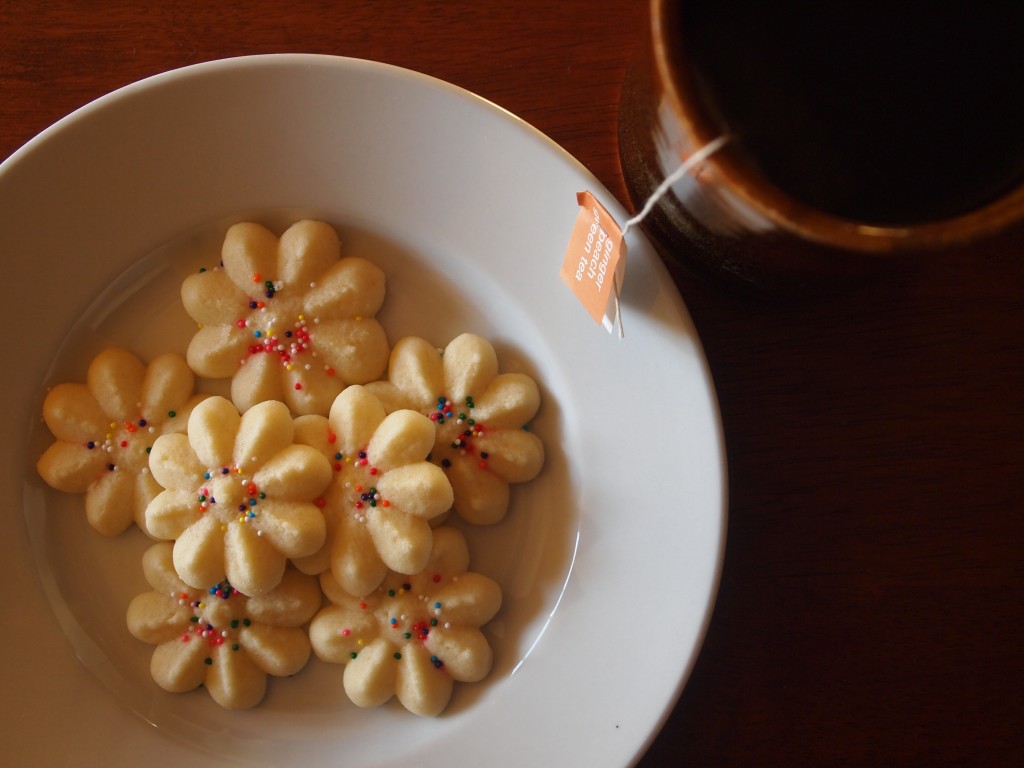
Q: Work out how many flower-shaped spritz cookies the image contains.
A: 7